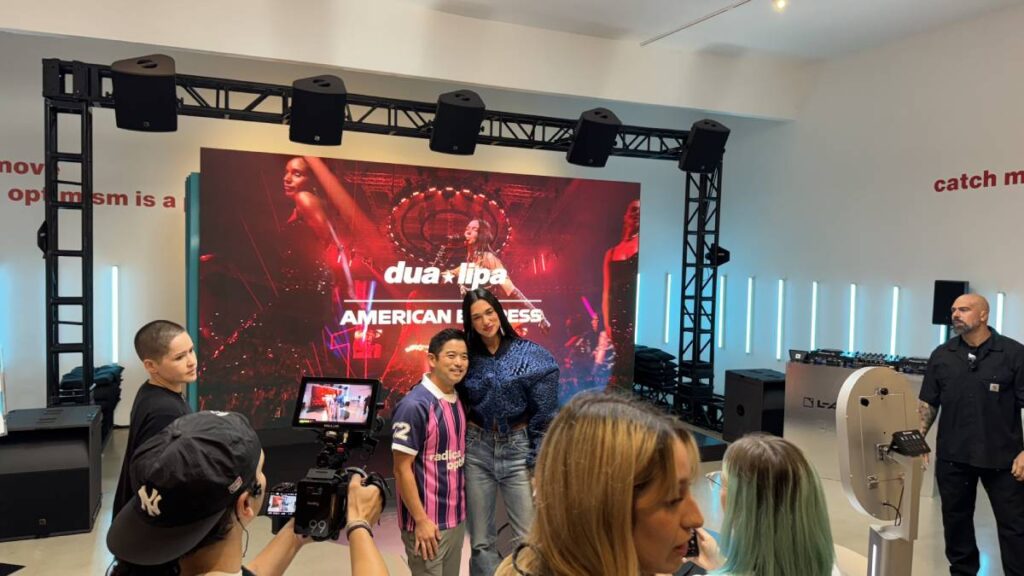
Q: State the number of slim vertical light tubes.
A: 11